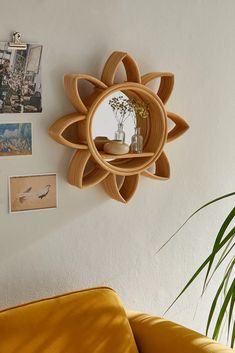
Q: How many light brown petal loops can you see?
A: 8